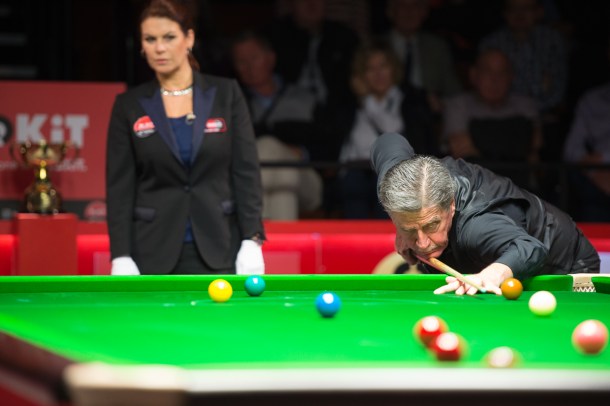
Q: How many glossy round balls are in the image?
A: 9